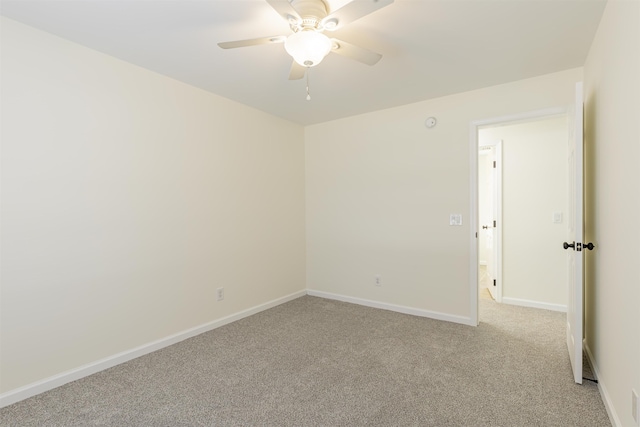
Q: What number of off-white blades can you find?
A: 5